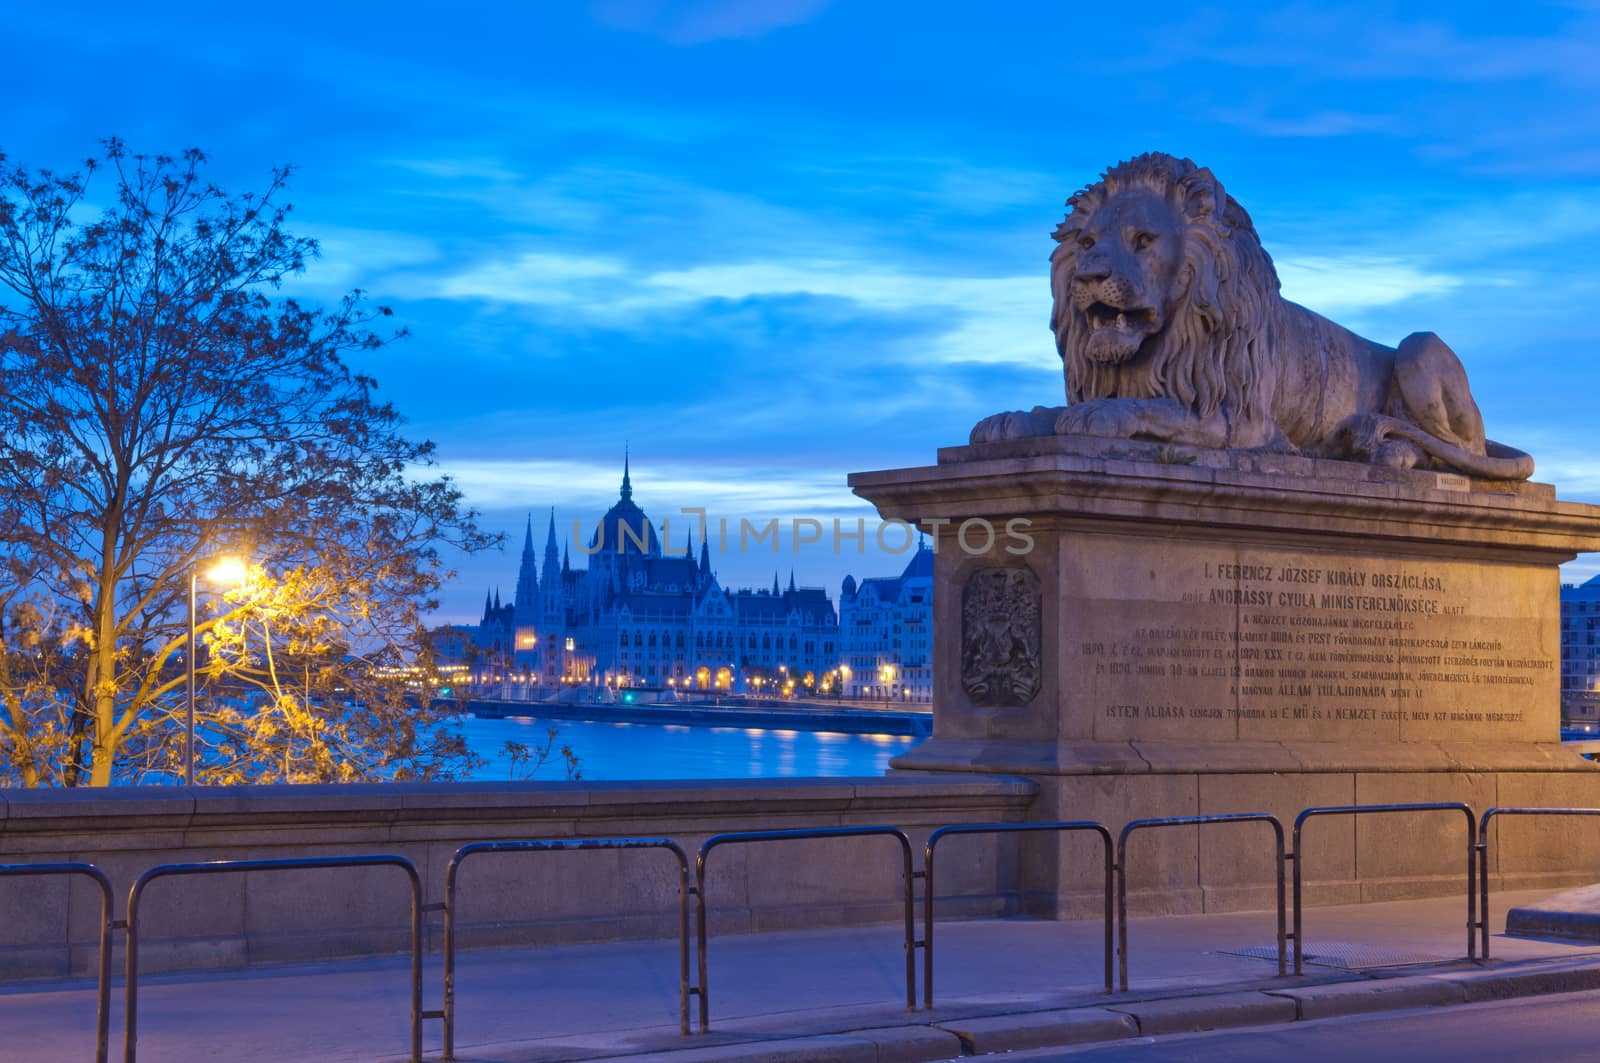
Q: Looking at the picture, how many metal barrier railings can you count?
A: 8